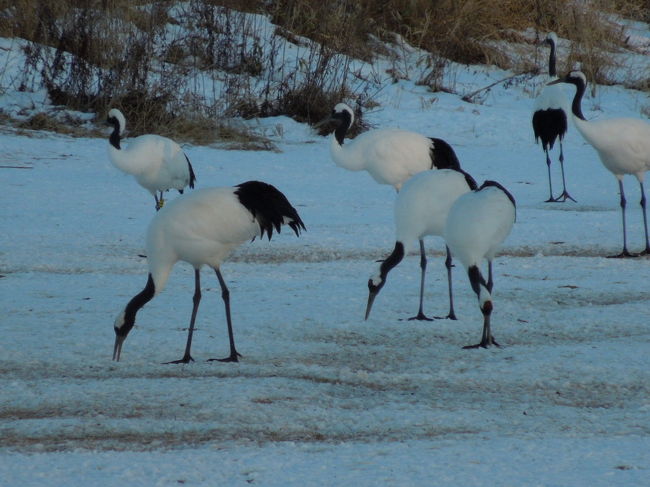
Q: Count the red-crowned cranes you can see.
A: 7